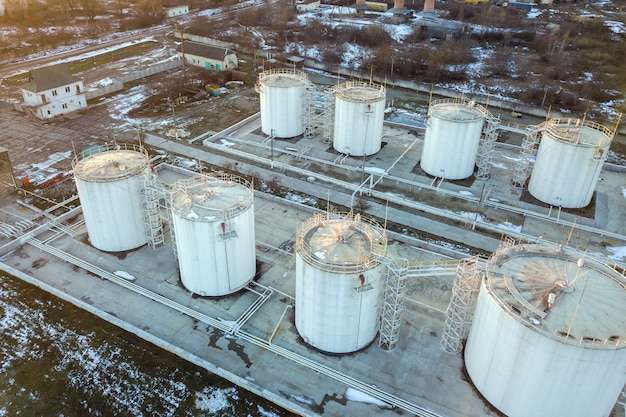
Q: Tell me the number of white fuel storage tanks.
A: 8